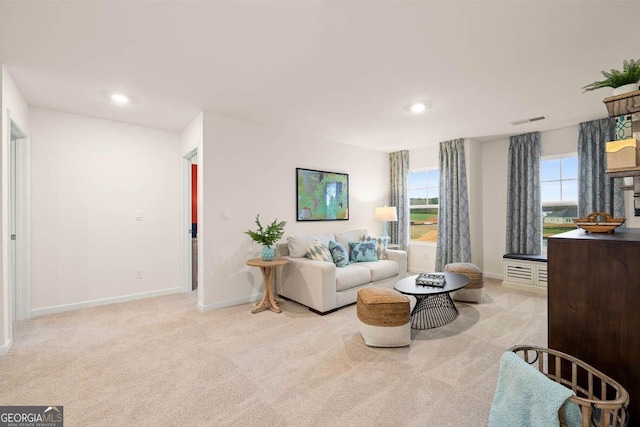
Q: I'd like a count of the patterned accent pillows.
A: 4